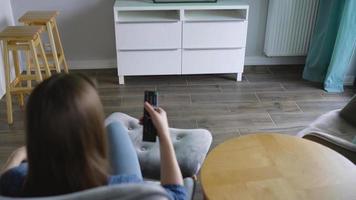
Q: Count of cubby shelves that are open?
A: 2